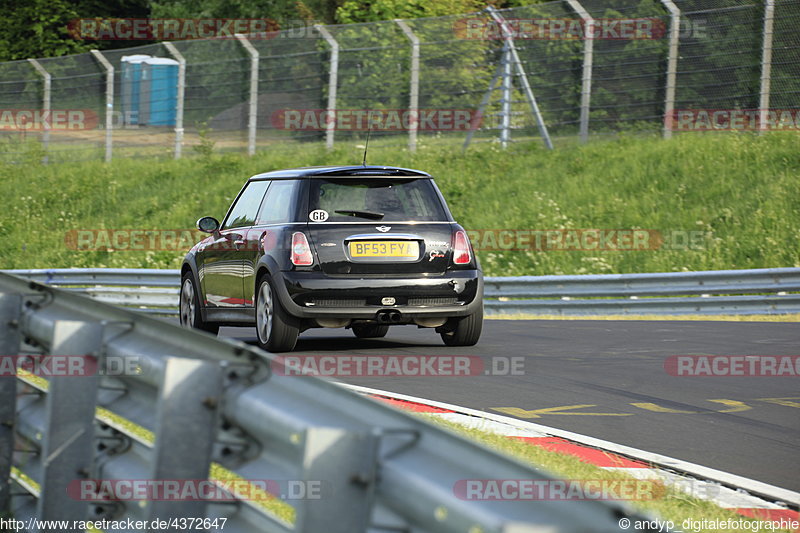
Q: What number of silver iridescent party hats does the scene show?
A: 0